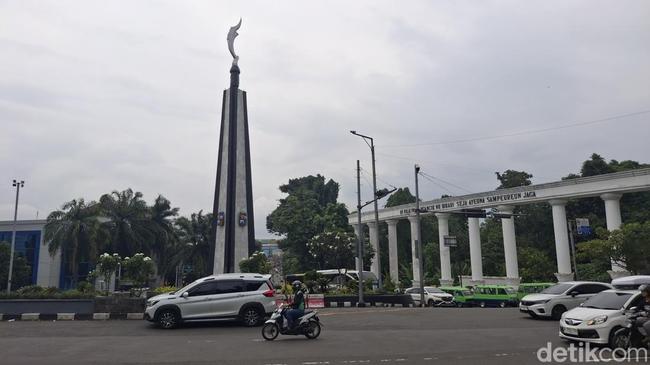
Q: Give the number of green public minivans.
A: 3